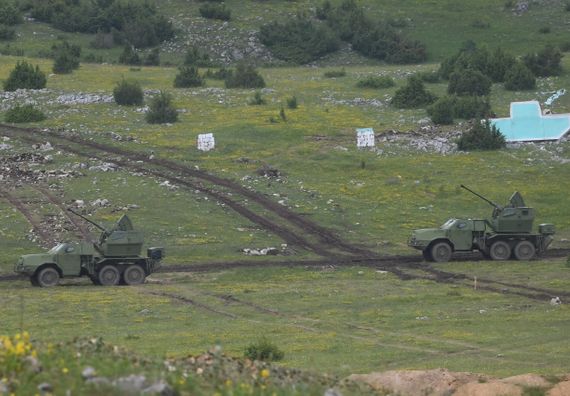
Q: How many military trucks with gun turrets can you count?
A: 2